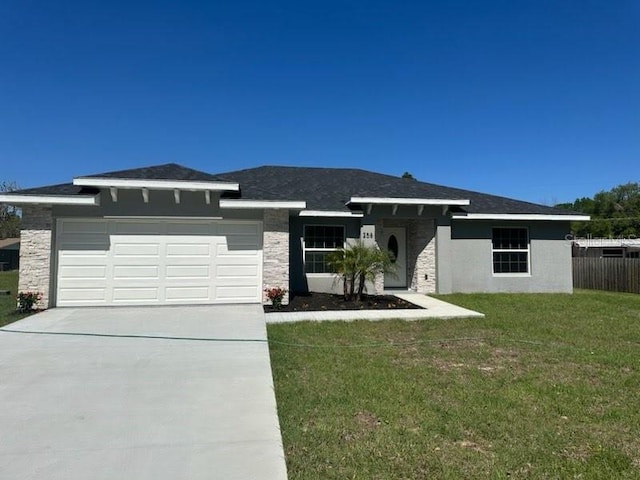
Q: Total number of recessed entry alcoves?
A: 1